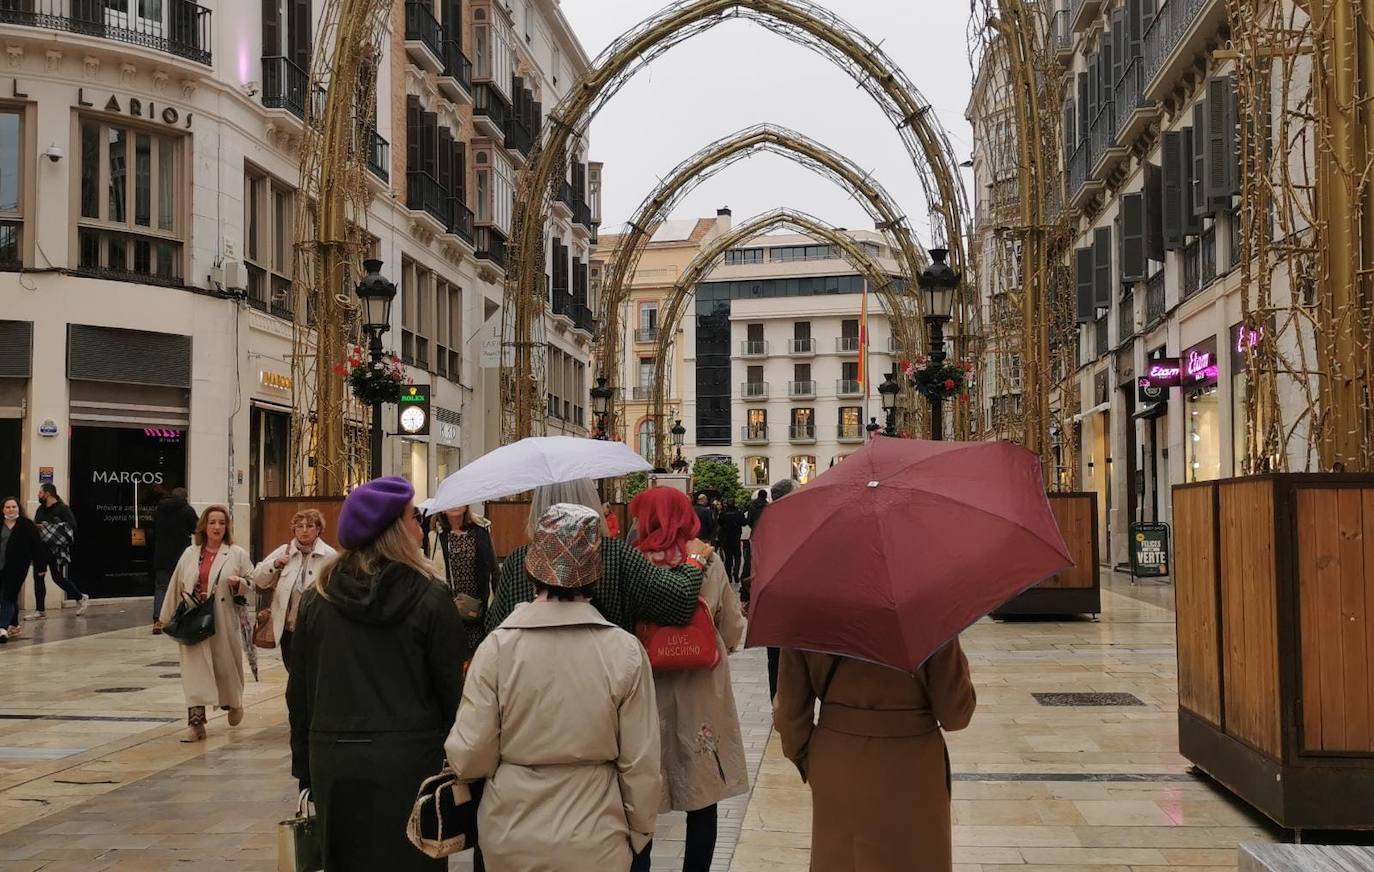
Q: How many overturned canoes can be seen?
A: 0